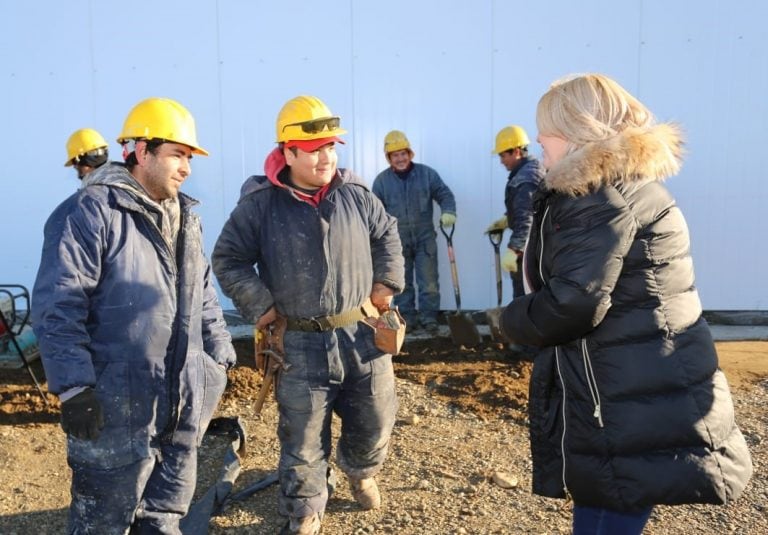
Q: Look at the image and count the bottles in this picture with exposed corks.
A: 0